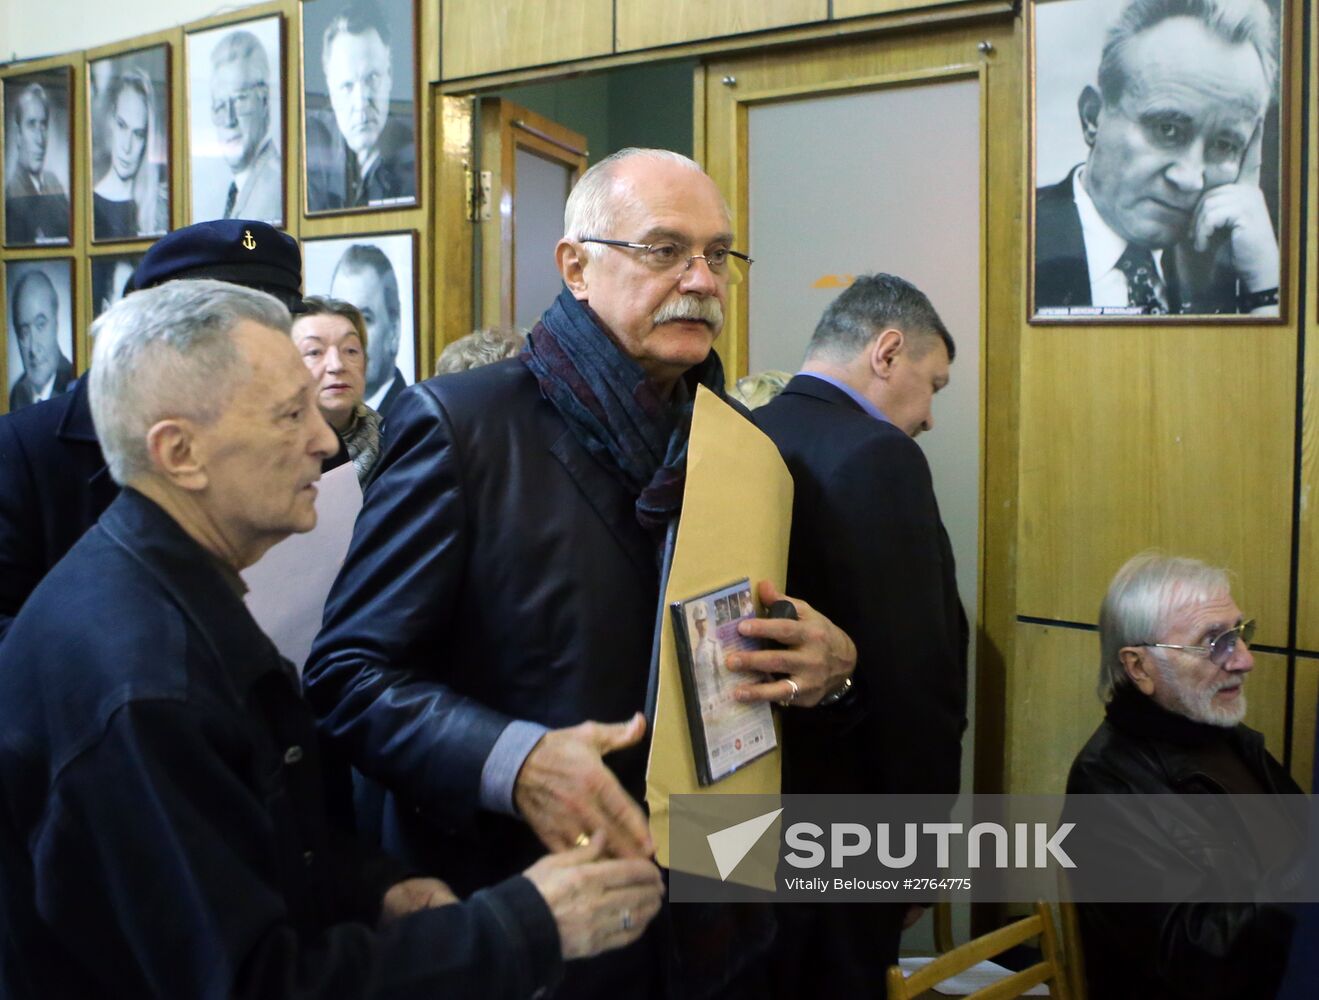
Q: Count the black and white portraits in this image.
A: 8